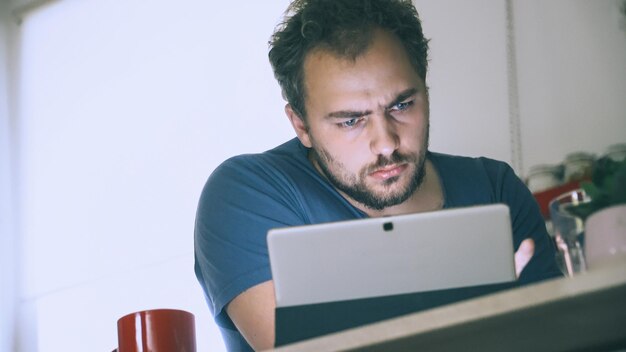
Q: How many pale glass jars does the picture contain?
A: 3